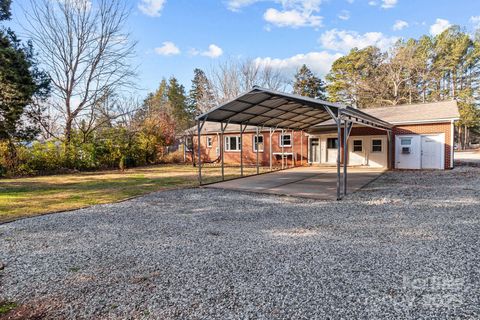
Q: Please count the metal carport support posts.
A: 11